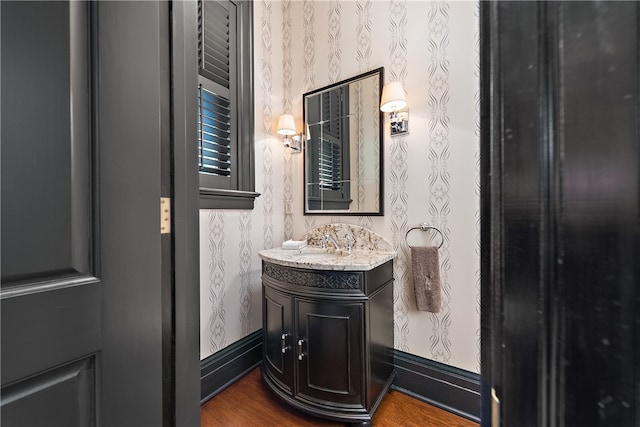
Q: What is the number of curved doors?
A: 2